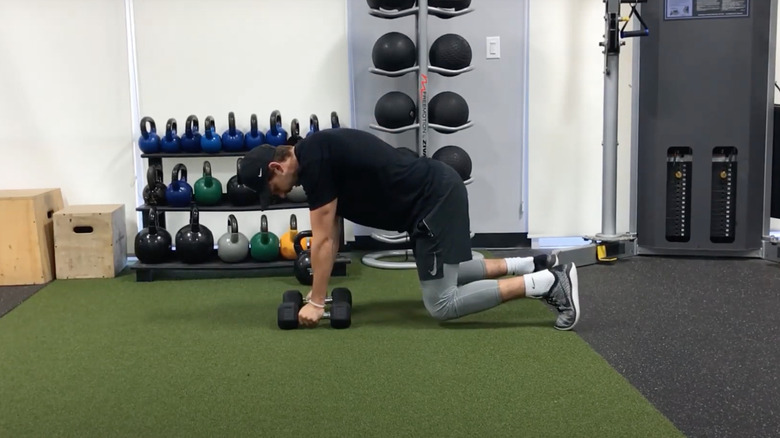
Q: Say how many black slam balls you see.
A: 8